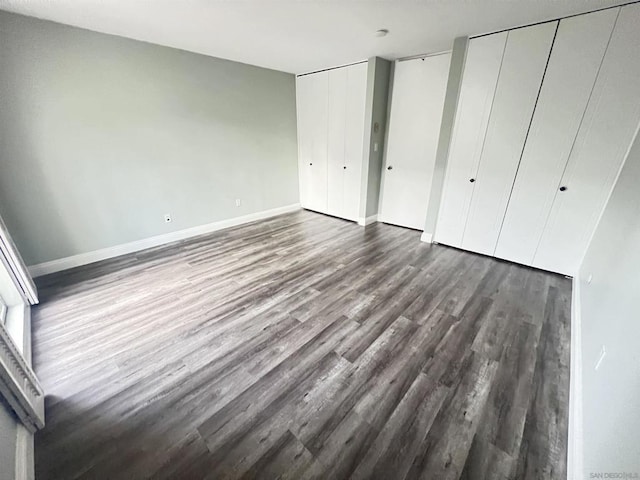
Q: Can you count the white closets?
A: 2